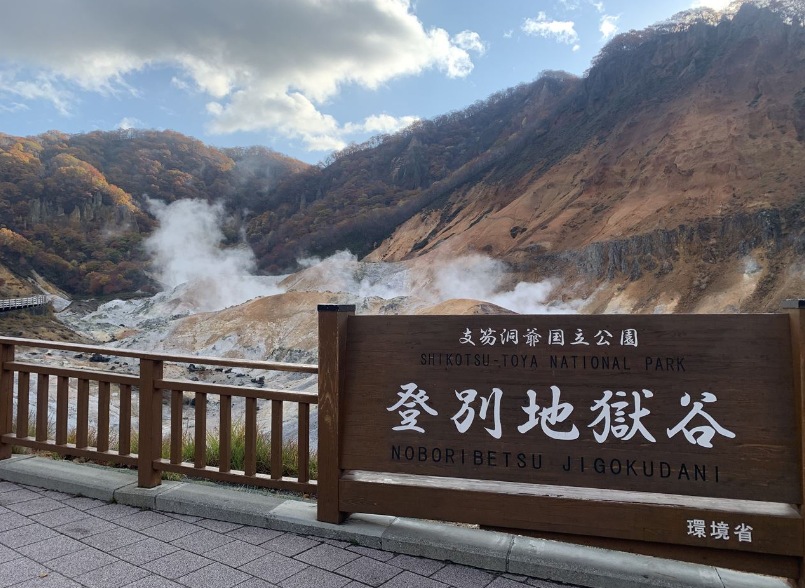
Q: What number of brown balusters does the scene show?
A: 12